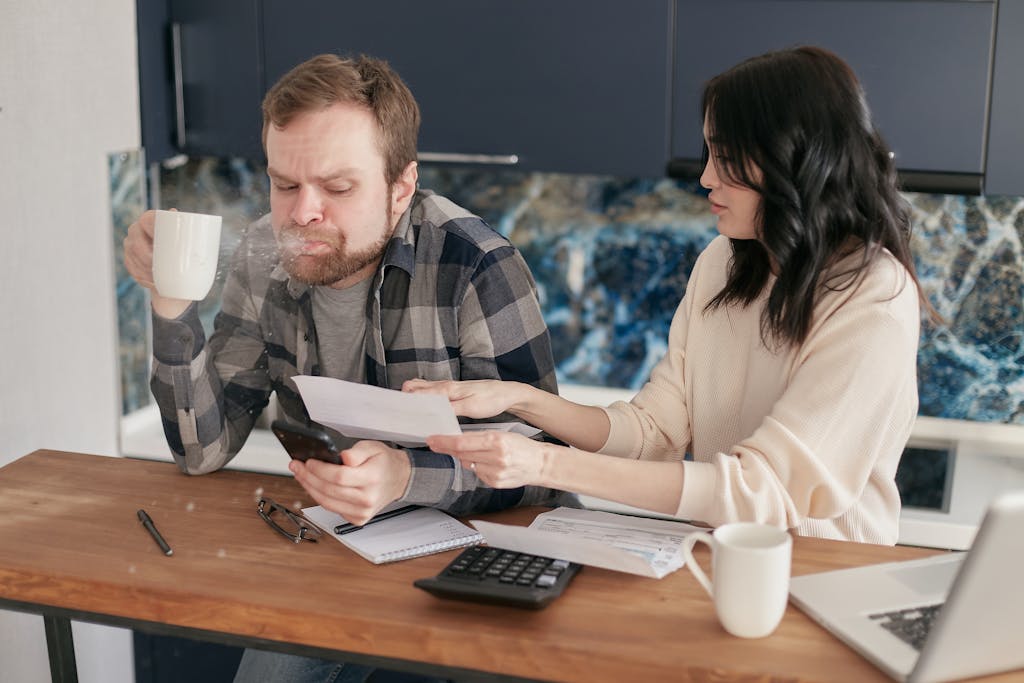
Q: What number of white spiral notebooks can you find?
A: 1